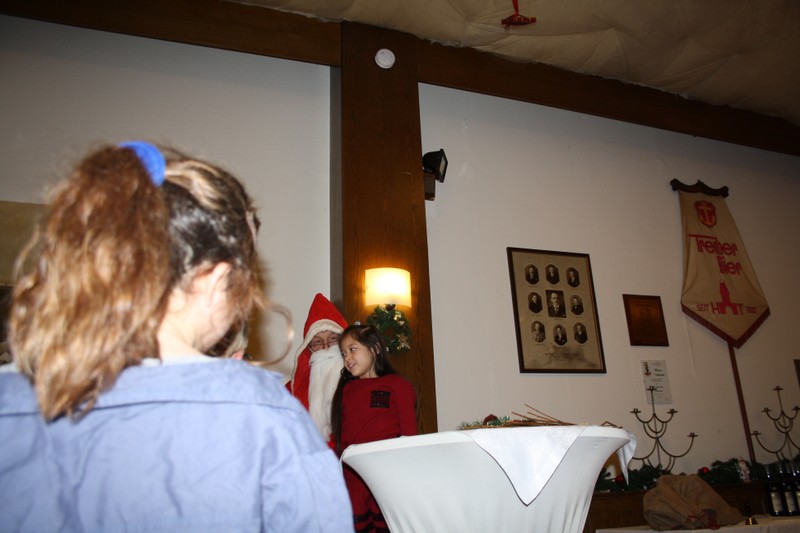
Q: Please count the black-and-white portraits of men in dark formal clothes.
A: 9